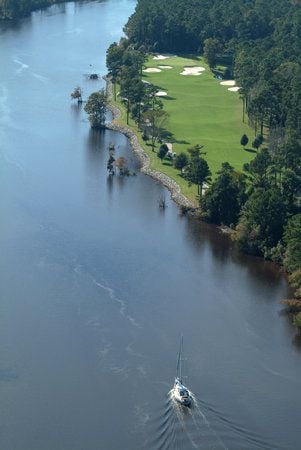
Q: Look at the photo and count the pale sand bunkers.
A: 7